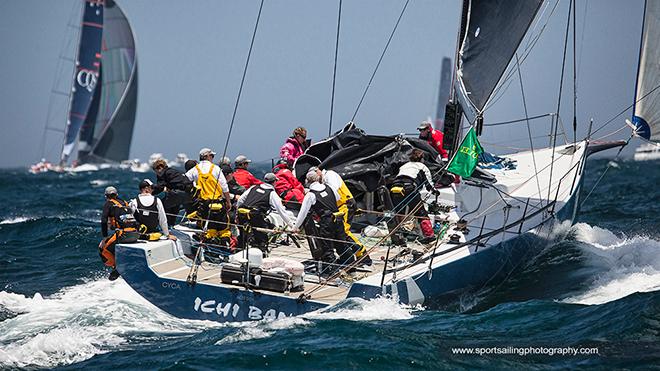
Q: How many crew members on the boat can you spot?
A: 14